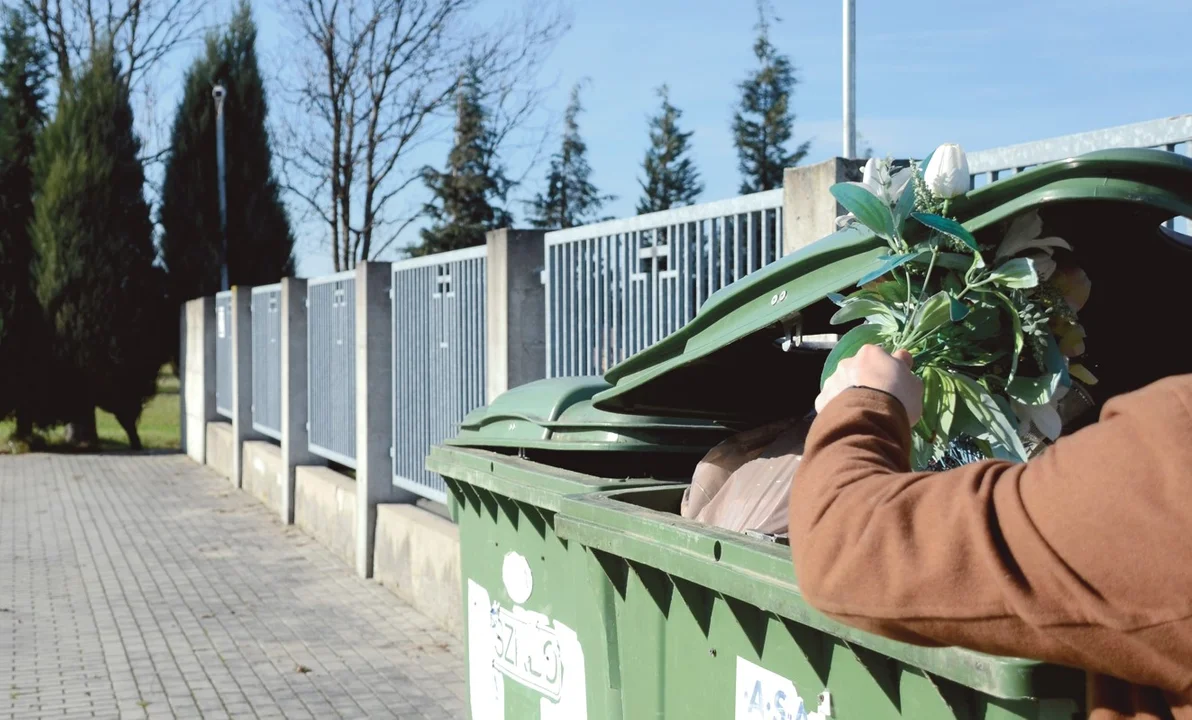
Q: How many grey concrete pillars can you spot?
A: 6